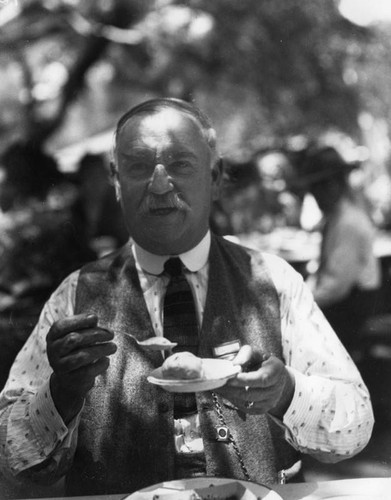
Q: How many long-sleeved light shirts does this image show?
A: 2